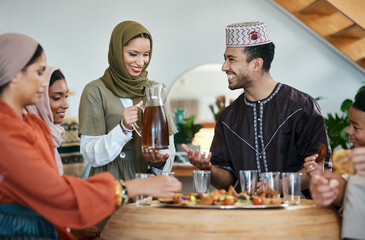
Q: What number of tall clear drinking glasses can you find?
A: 6